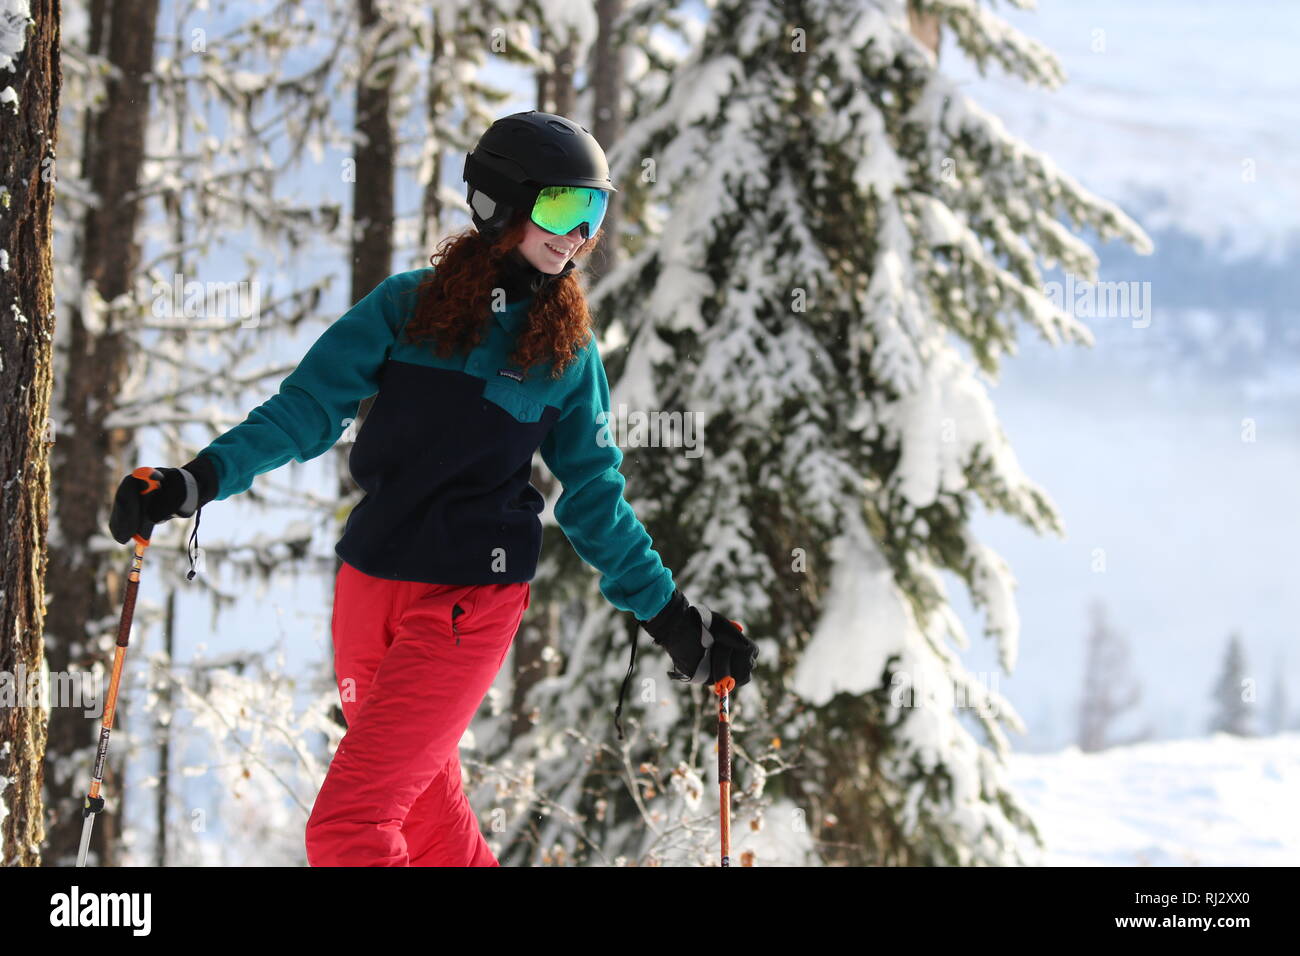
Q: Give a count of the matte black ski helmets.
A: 1